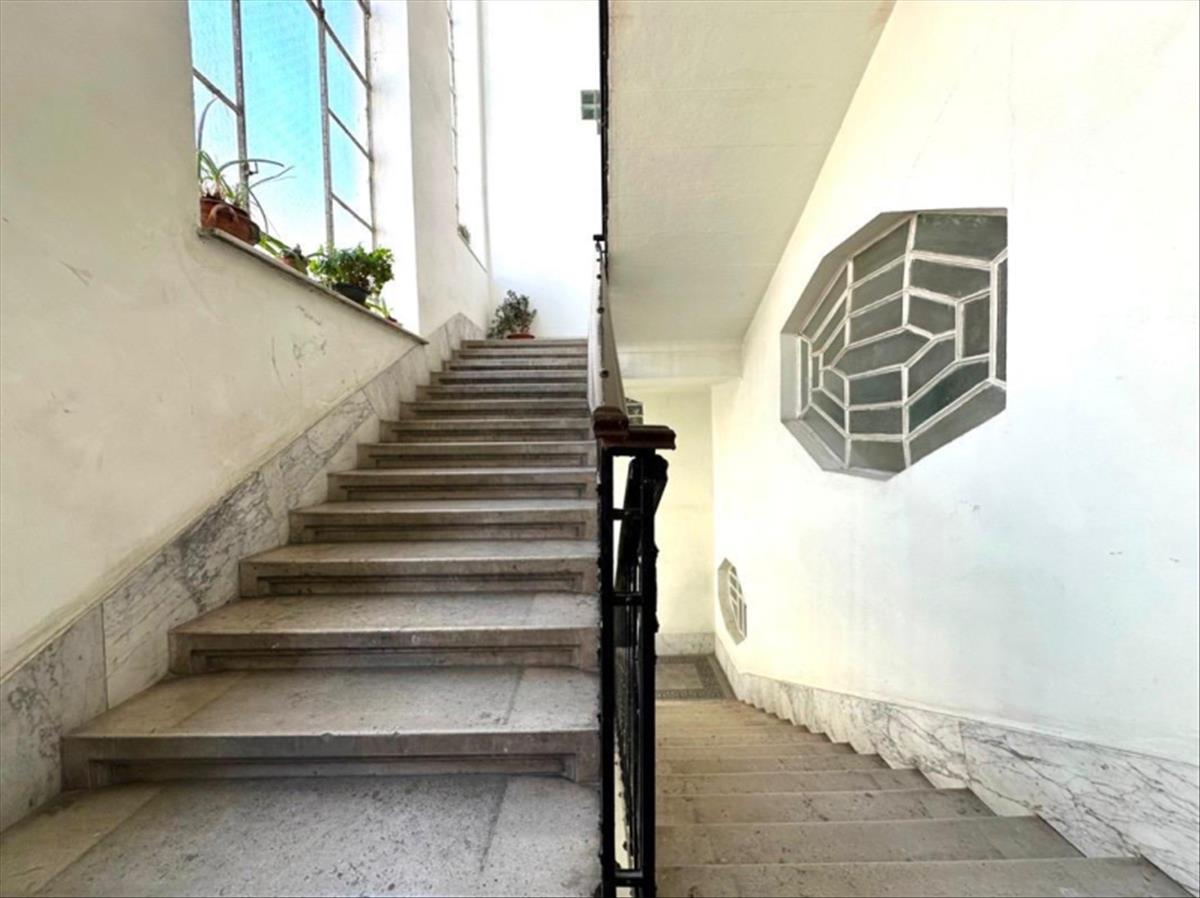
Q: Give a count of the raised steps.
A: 13